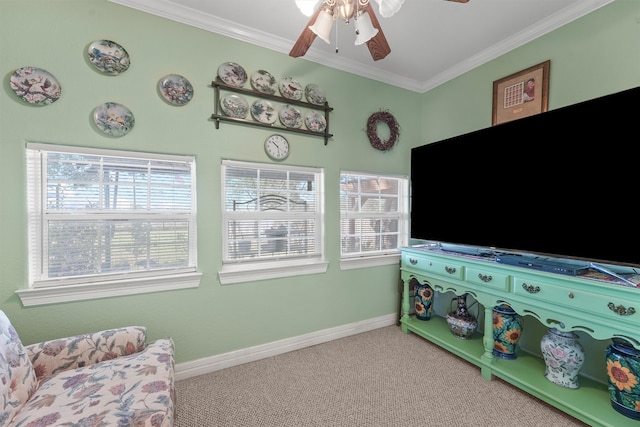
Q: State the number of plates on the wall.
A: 12